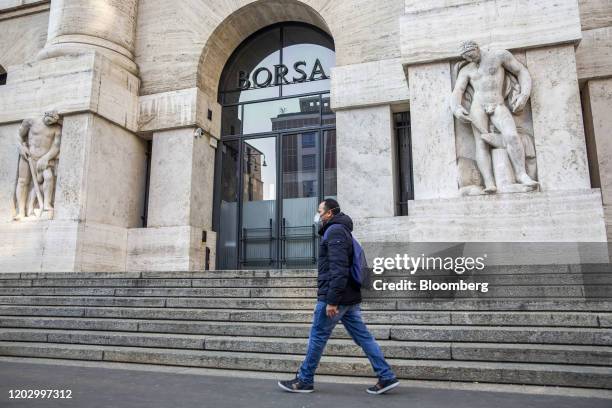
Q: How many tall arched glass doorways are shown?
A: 1